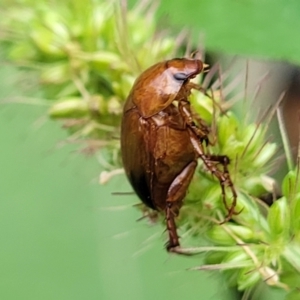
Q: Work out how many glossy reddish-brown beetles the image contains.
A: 1